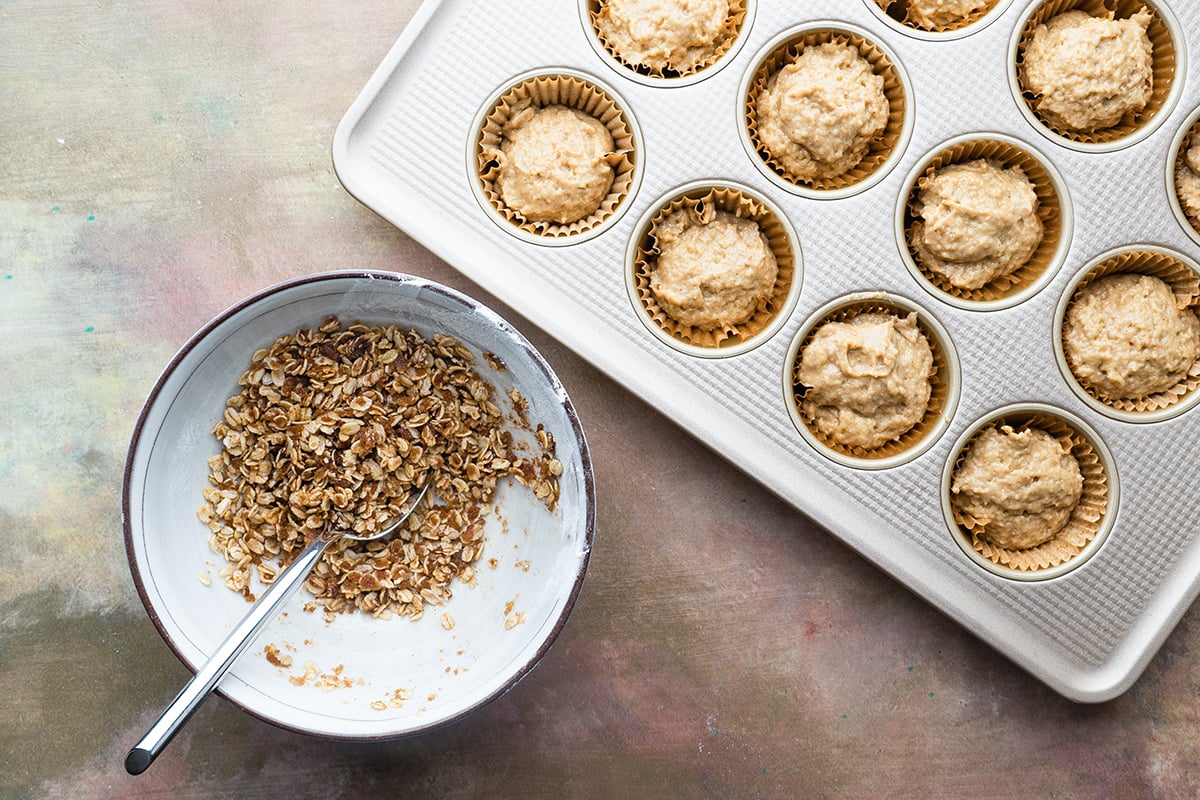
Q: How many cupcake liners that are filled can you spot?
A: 11